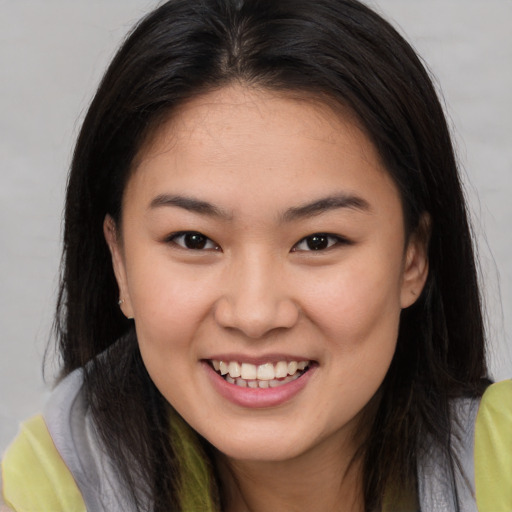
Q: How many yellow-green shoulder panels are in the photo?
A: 2